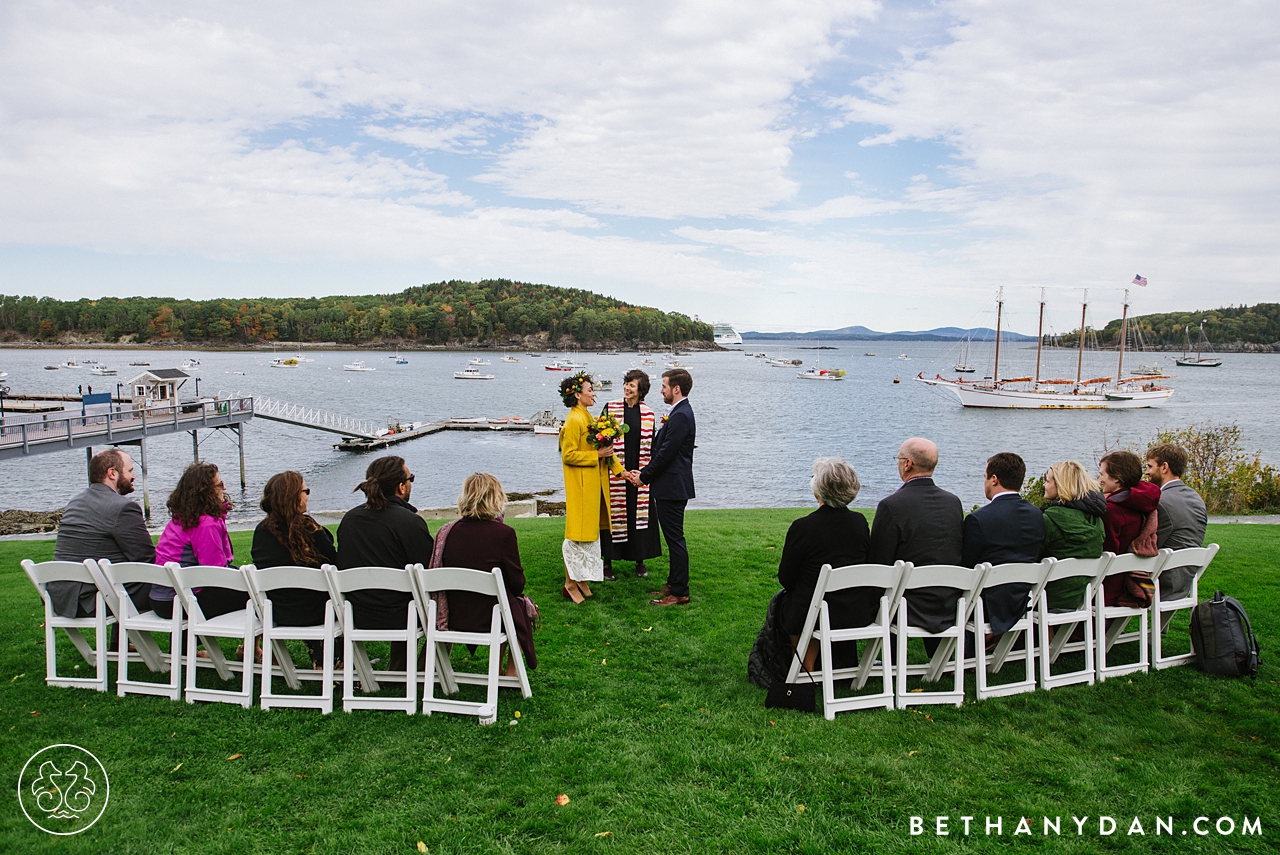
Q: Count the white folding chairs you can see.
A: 12